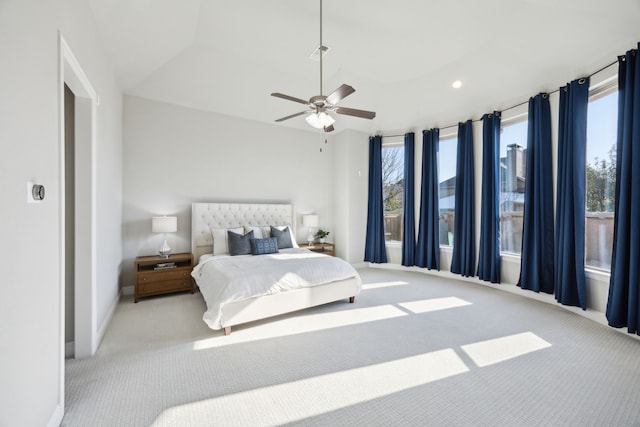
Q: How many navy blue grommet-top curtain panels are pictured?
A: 8